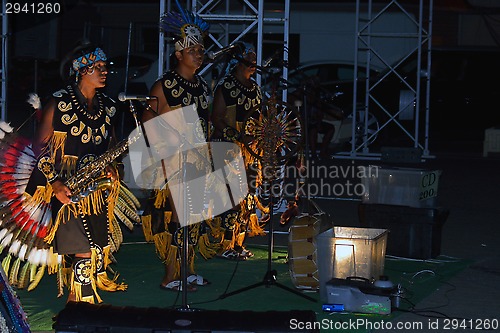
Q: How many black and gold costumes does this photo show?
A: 3